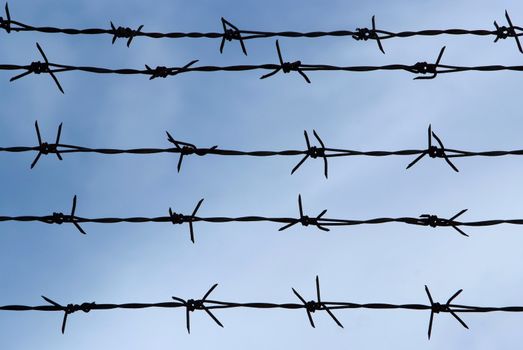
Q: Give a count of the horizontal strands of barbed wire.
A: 5